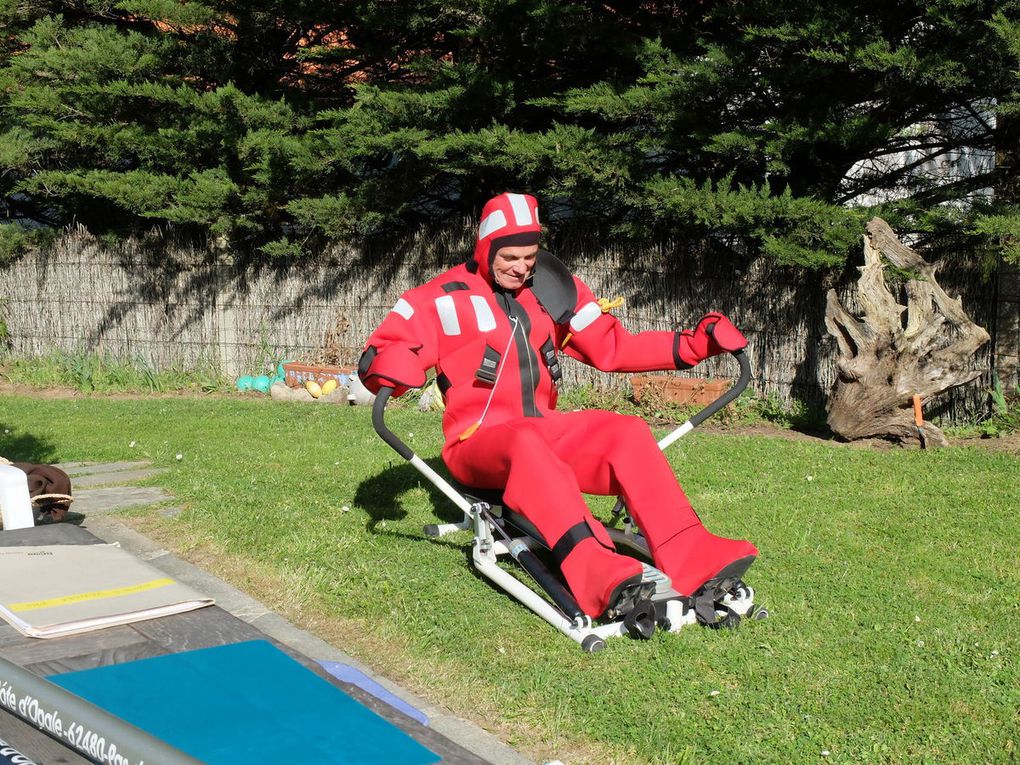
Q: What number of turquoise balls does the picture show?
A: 2